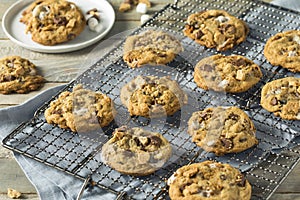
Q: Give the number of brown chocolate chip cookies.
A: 12